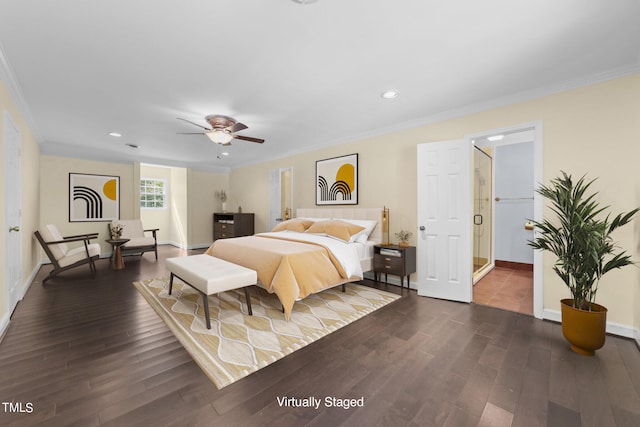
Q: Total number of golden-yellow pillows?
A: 2